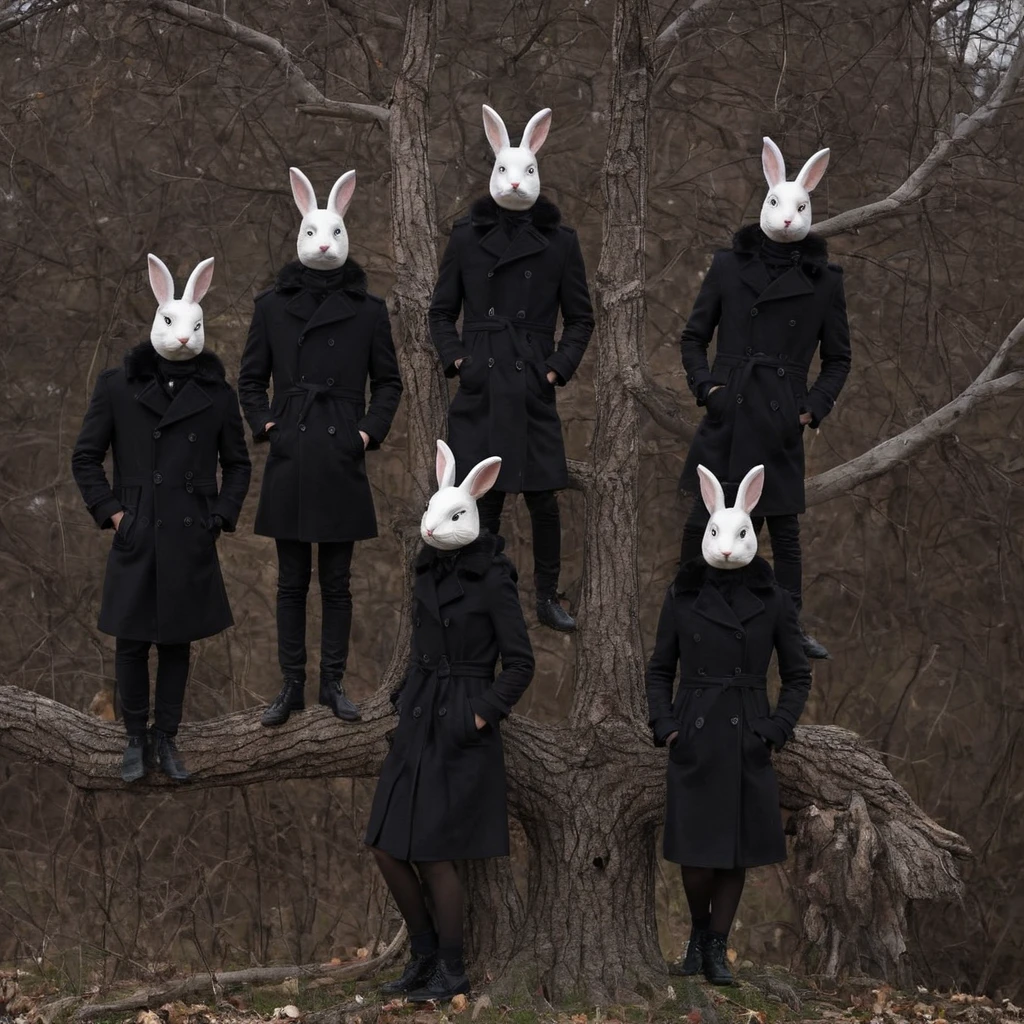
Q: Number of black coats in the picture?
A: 6